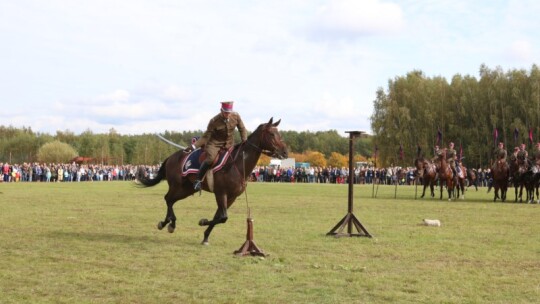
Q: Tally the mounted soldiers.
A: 7